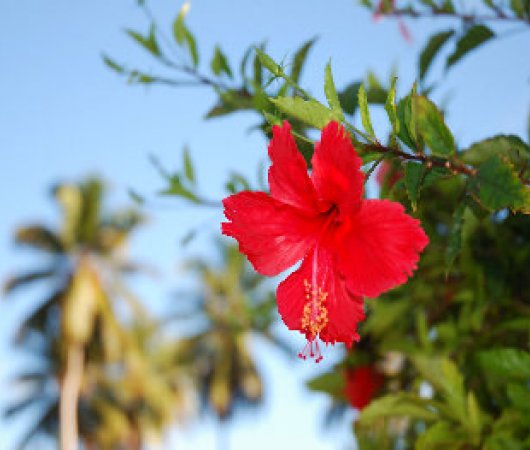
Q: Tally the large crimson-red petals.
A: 5